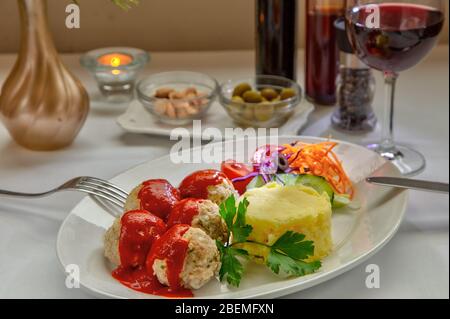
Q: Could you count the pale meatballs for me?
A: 5